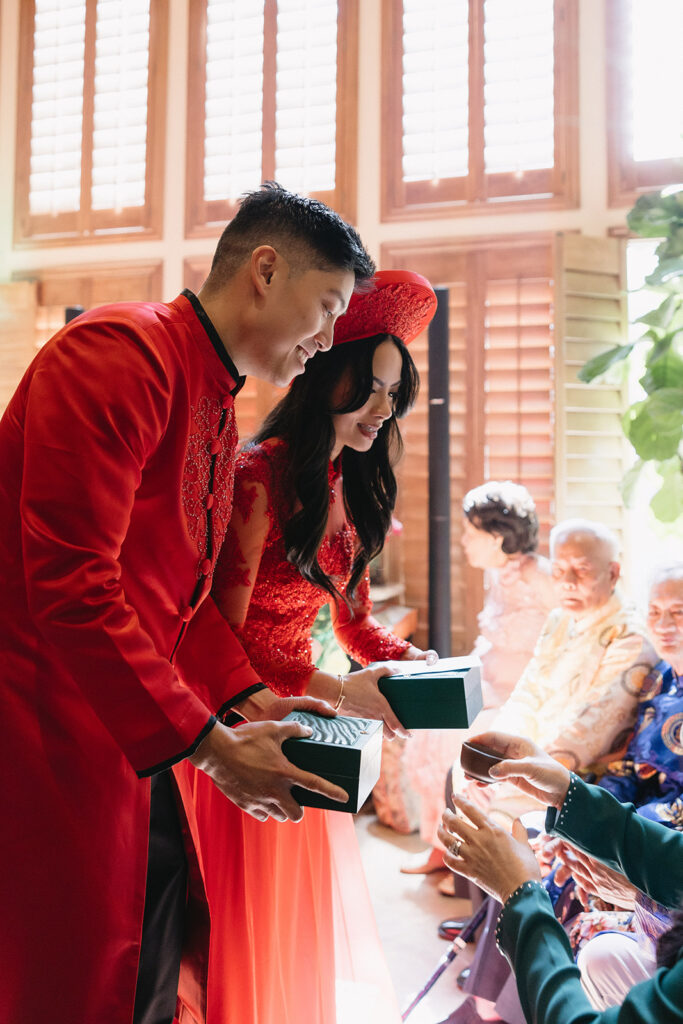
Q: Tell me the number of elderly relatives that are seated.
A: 3